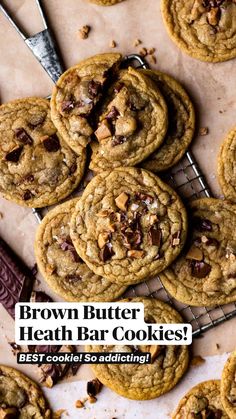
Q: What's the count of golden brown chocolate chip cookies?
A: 13